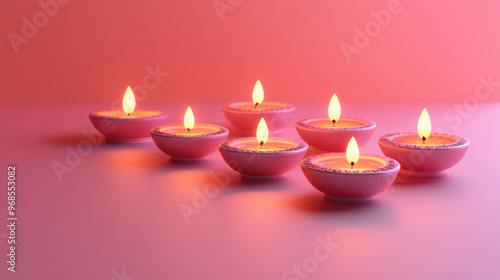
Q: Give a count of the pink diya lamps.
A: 7